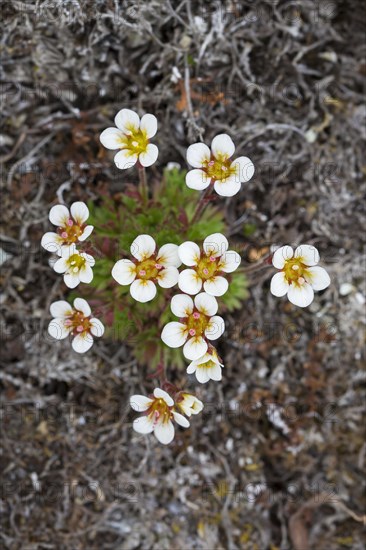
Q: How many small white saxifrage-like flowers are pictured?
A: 12